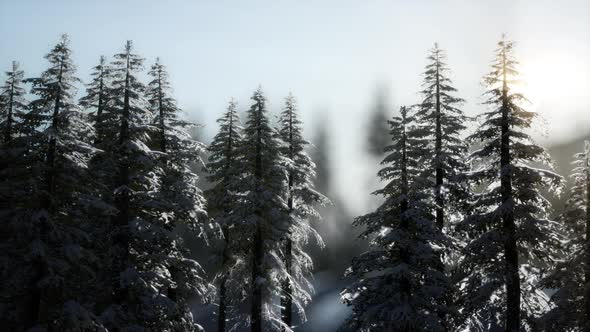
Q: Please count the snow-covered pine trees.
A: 12